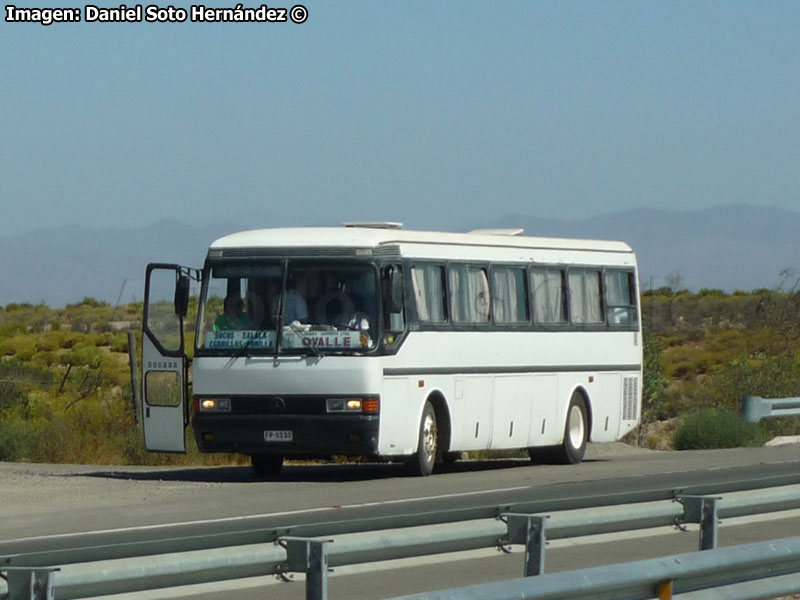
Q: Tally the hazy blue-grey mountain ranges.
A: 1